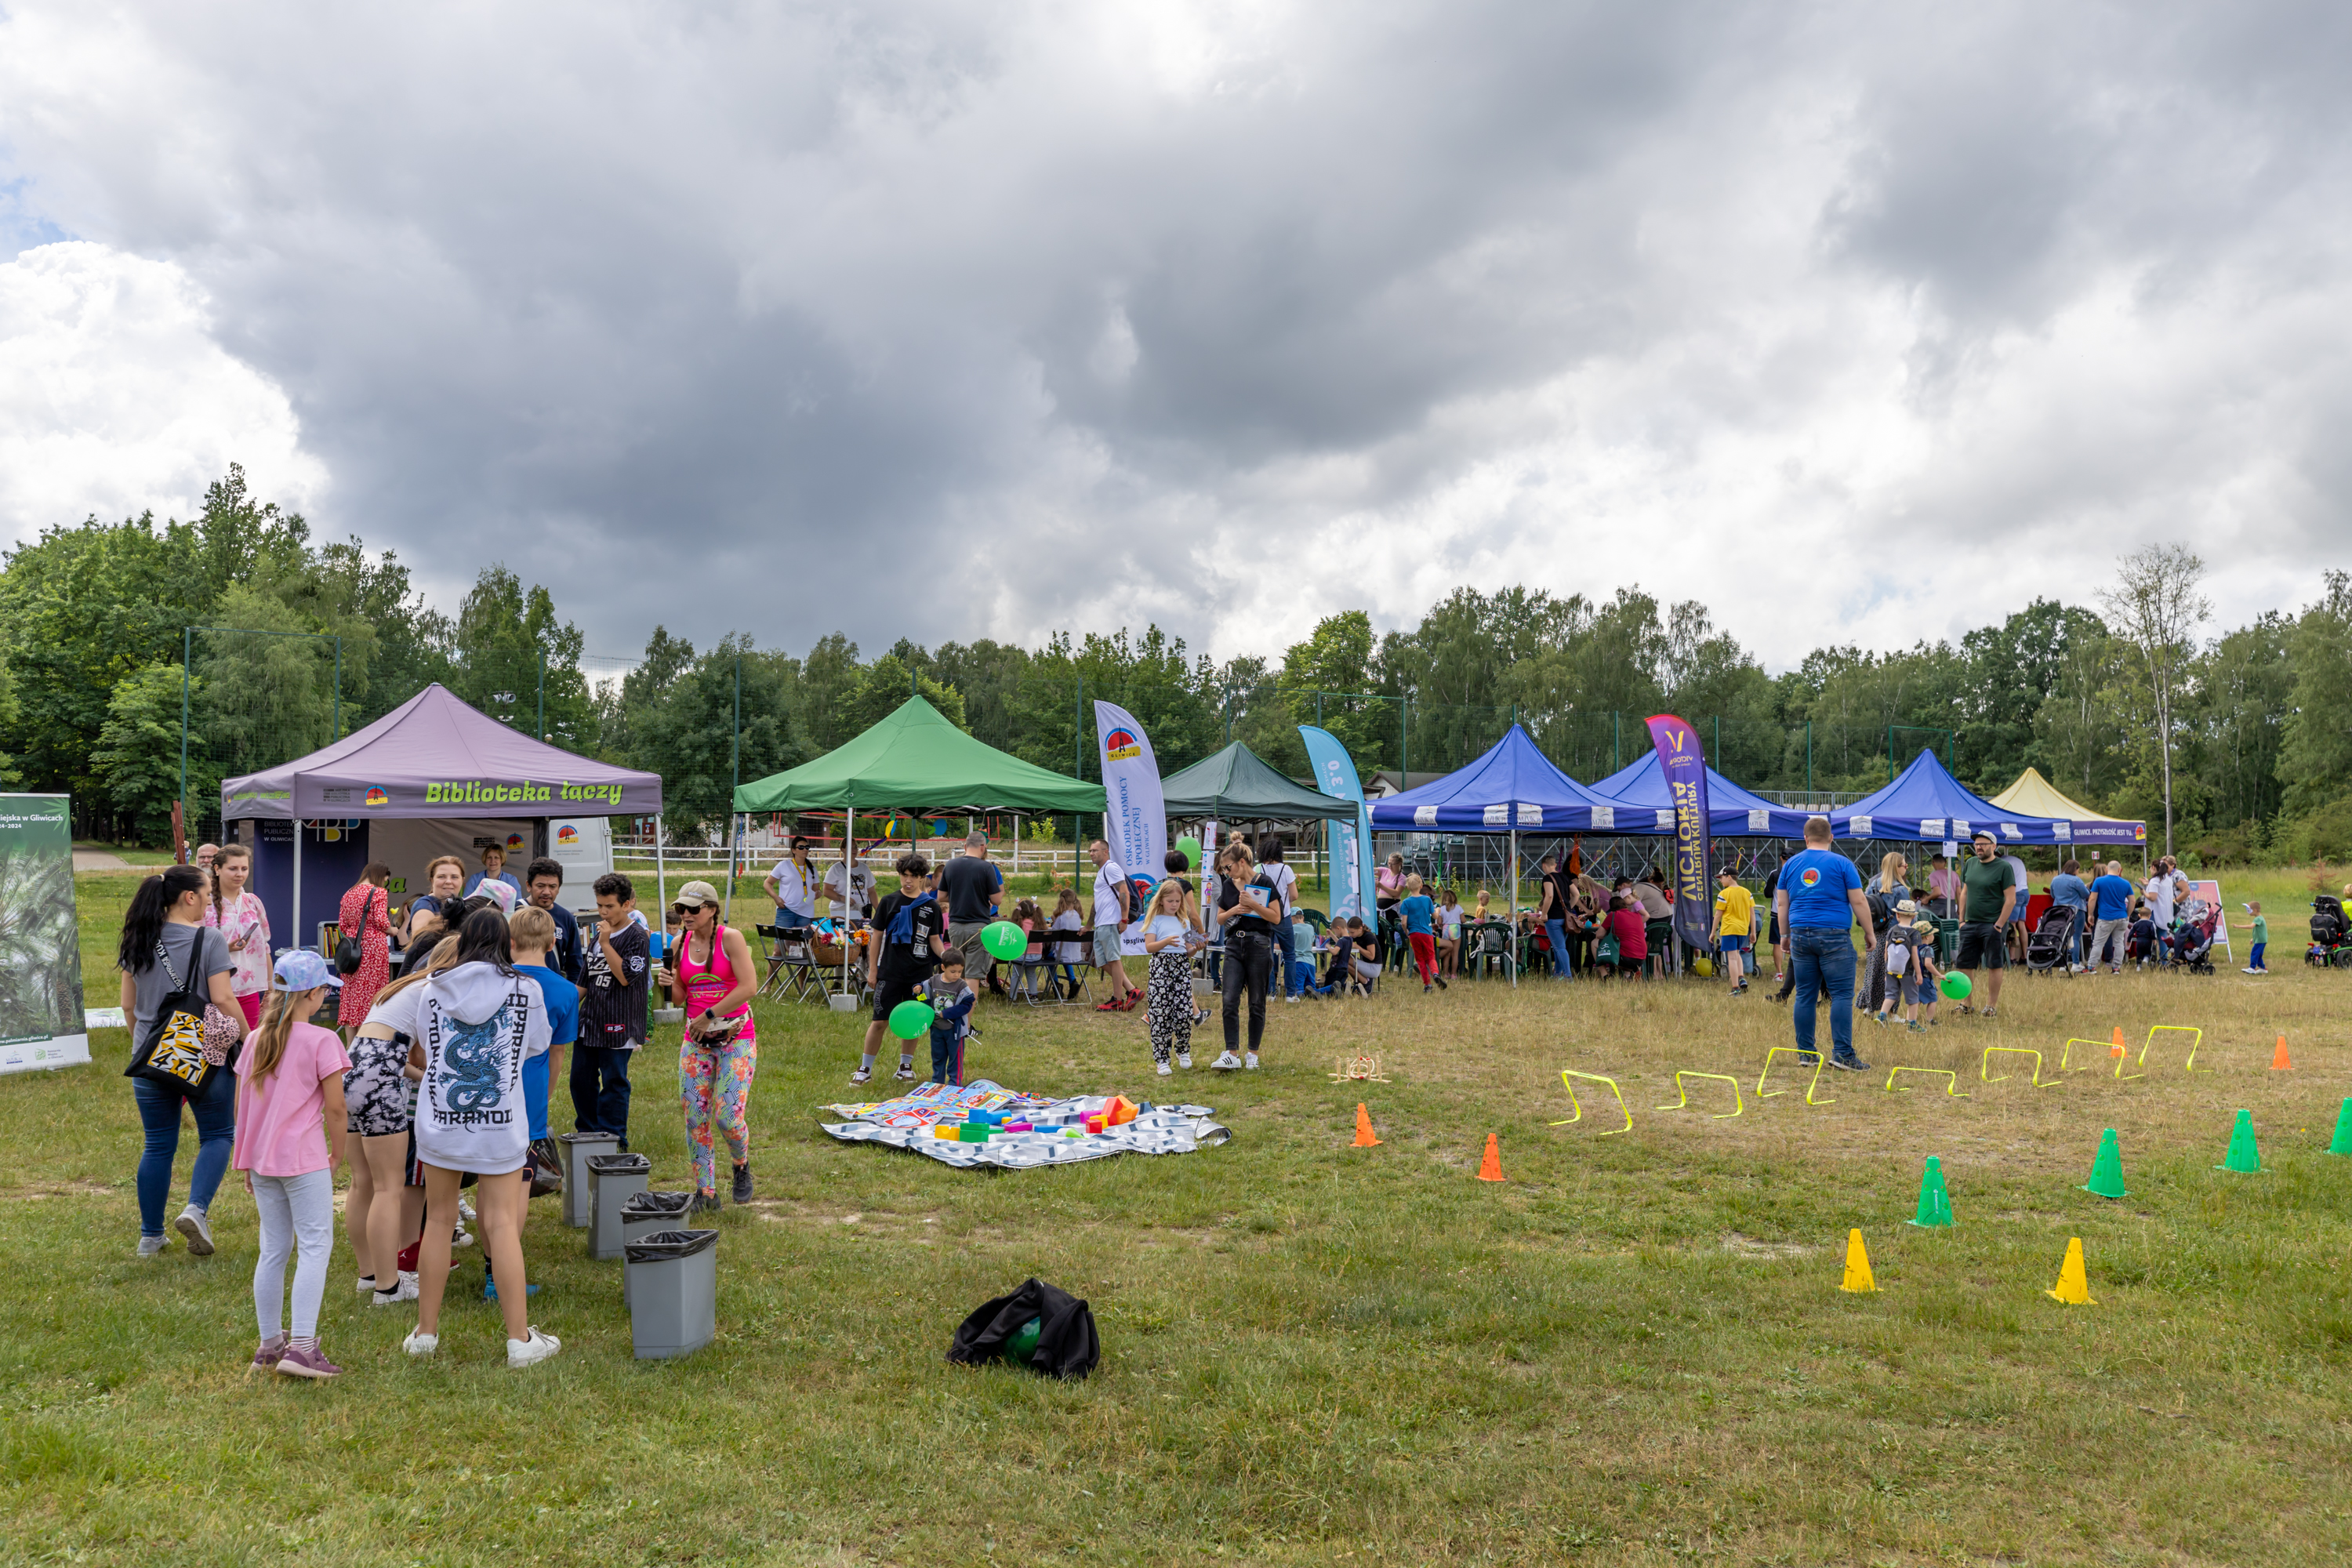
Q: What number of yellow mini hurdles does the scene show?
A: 7